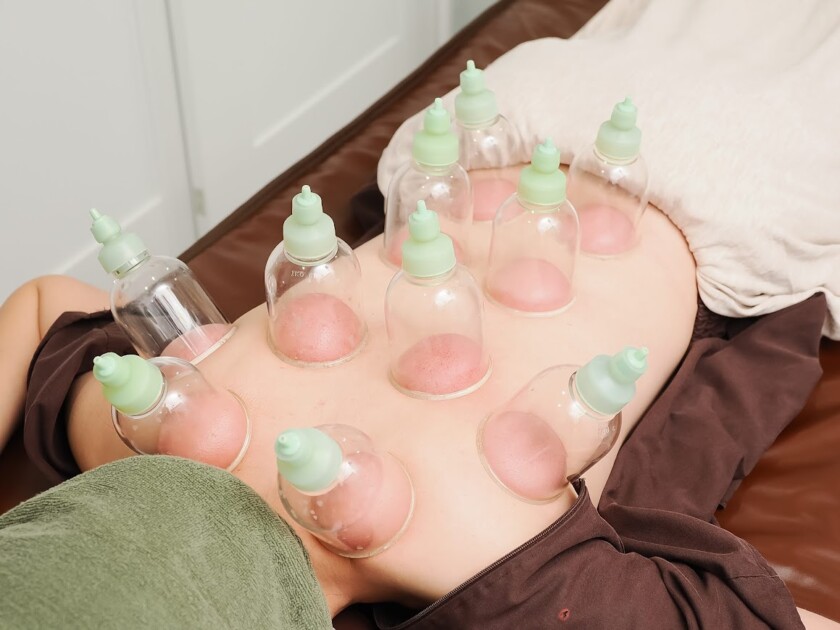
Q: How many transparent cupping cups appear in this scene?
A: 10